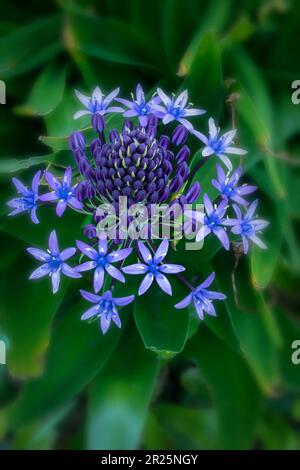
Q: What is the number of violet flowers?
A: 14